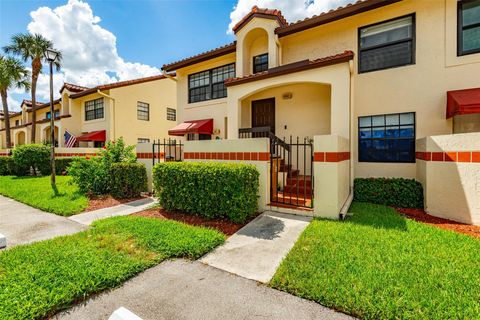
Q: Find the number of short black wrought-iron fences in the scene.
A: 2